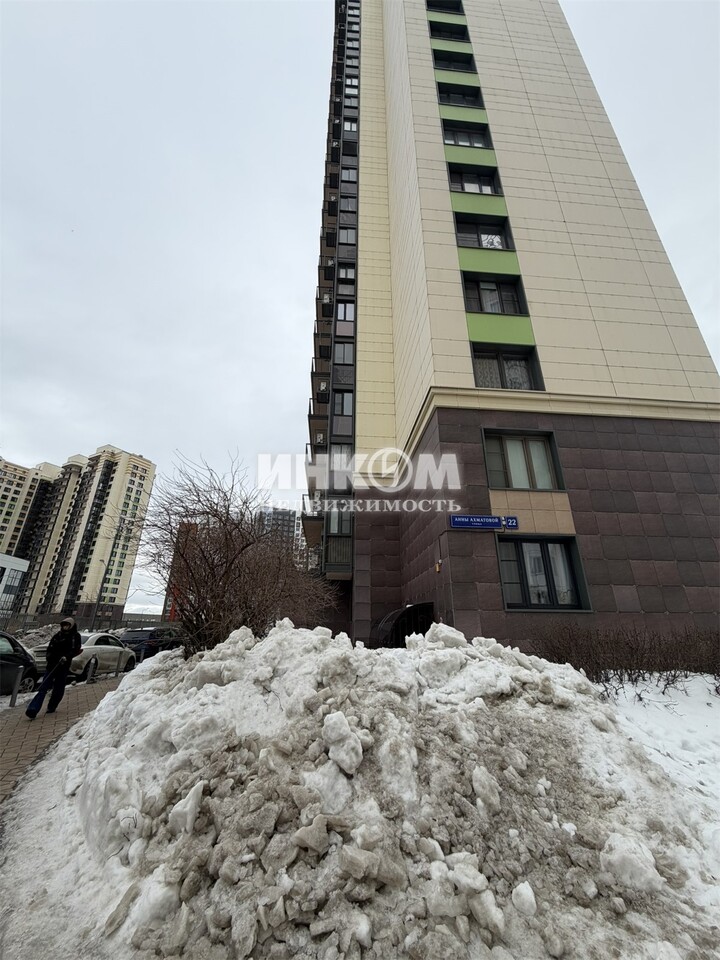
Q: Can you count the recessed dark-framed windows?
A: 11